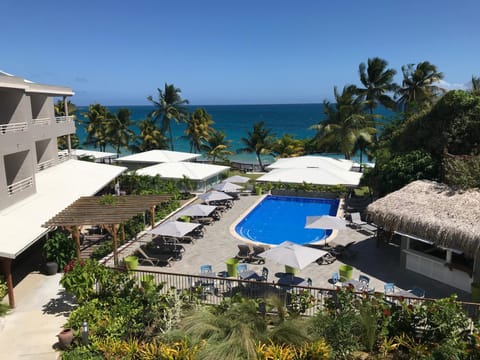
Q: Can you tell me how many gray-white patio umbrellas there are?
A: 7